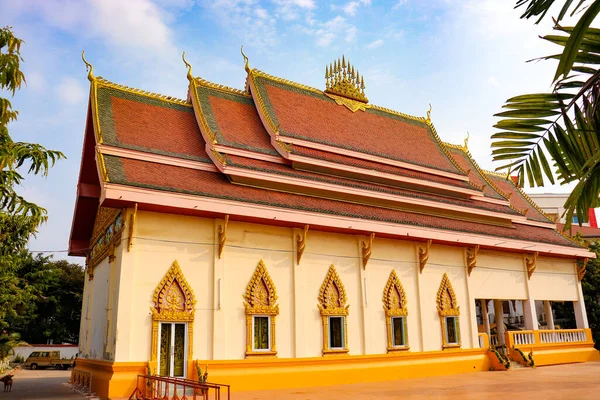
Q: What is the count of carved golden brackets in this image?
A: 8